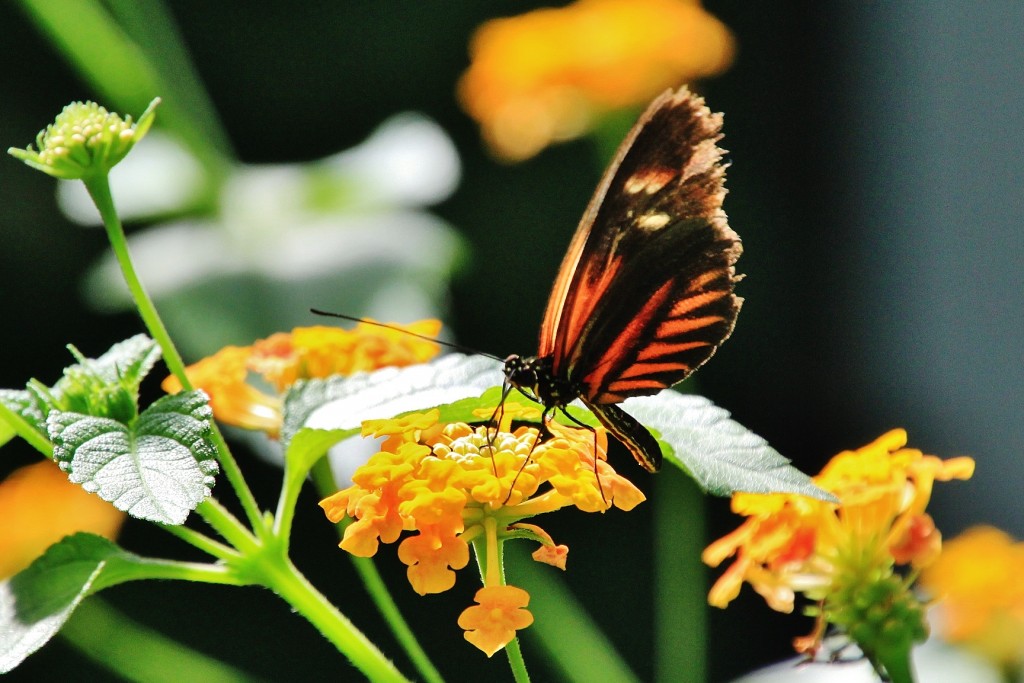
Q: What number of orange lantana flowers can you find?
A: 6